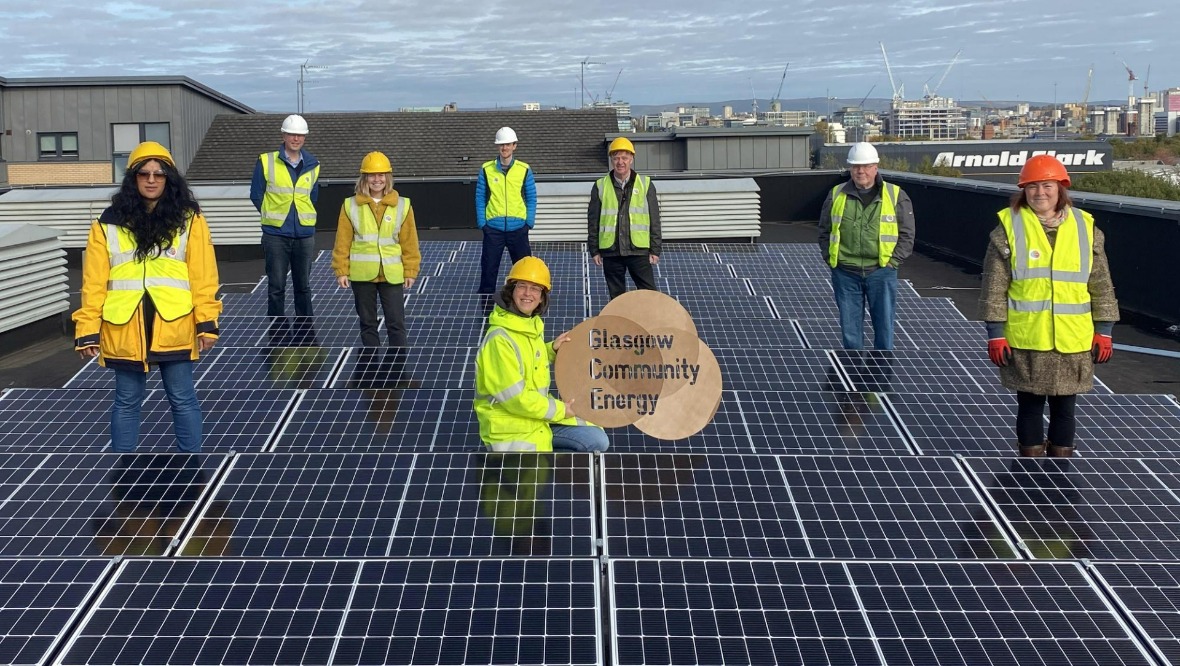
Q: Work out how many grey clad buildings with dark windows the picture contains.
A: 1